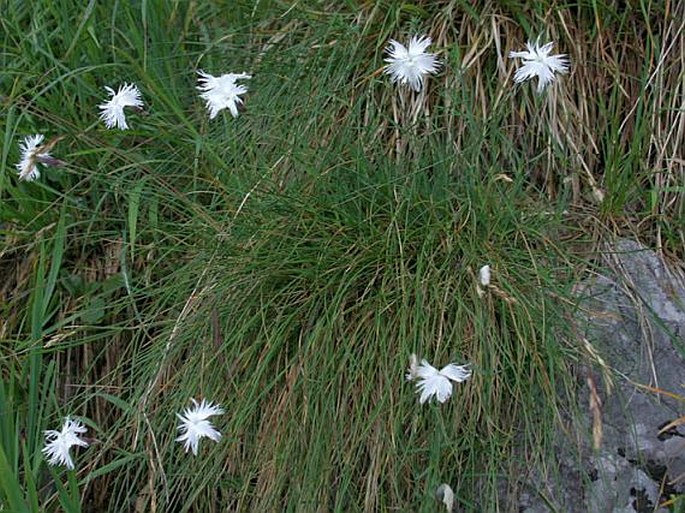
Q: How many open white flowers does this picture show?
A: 8